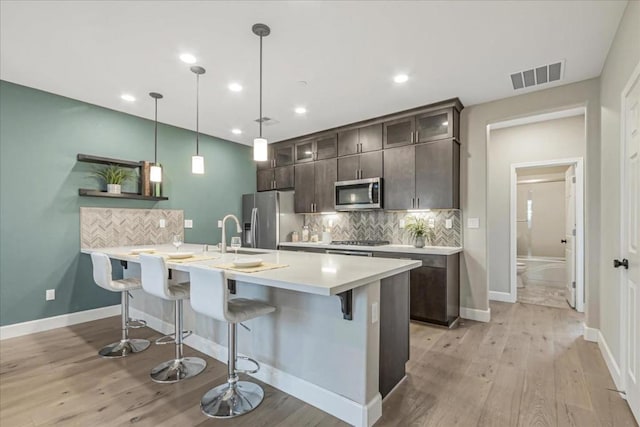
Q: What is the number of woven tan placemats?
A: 3